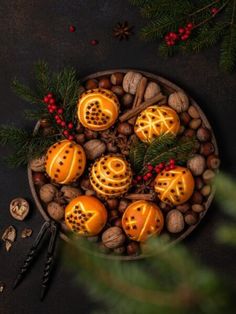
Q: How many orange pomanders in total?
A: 7